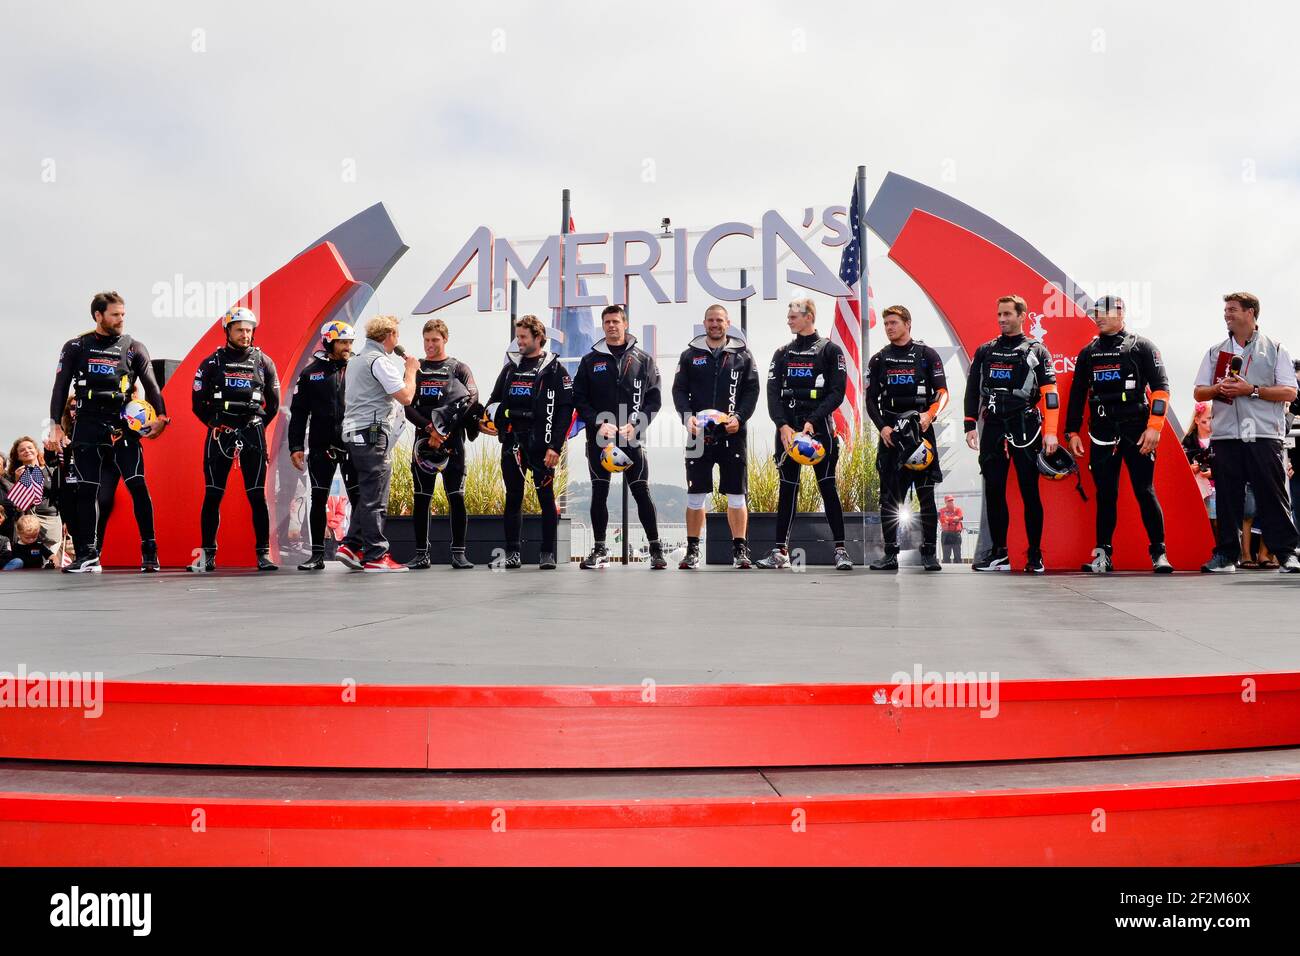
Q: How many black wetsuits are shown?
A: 11